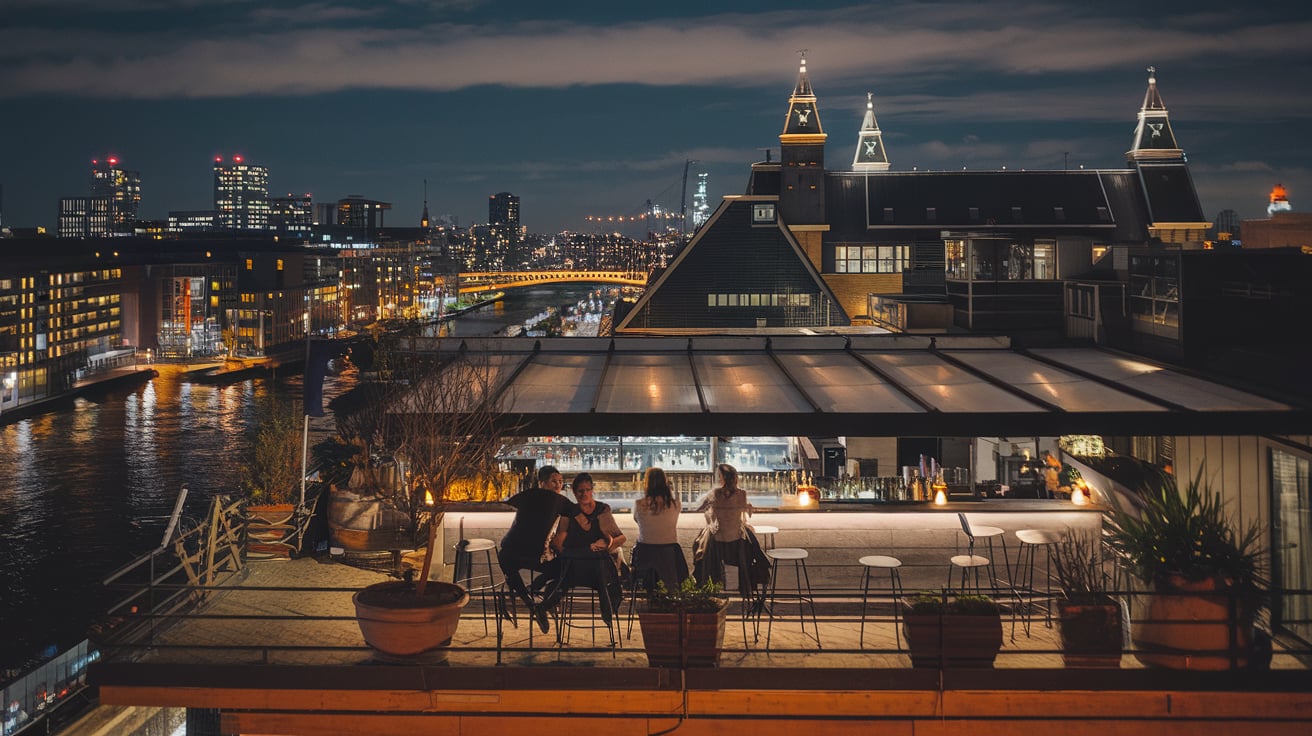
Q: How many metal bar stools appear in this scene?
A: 11